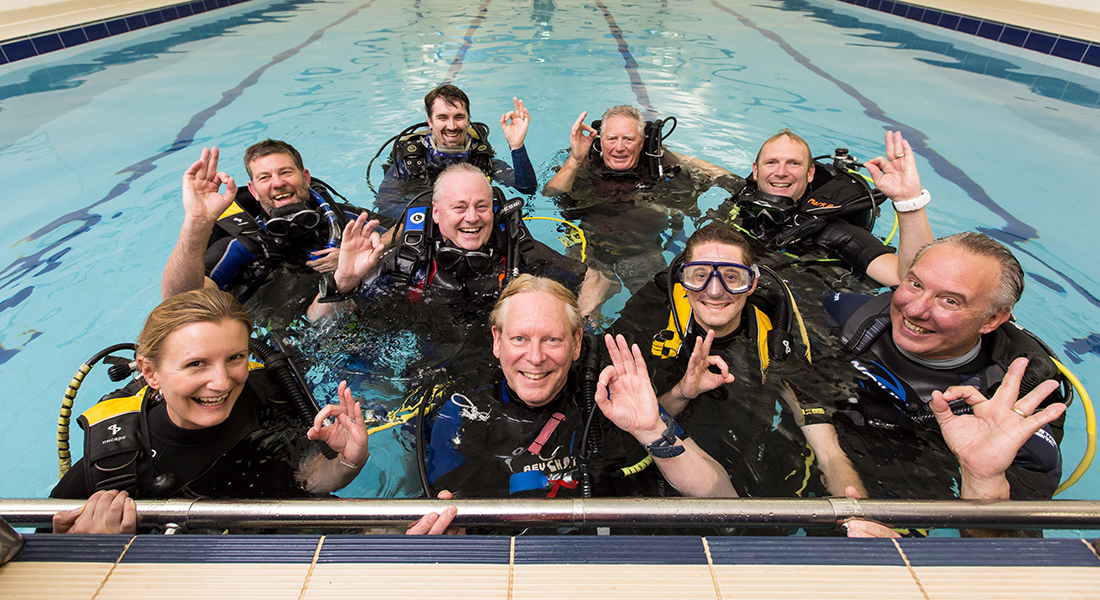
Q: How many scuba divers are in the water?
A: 9